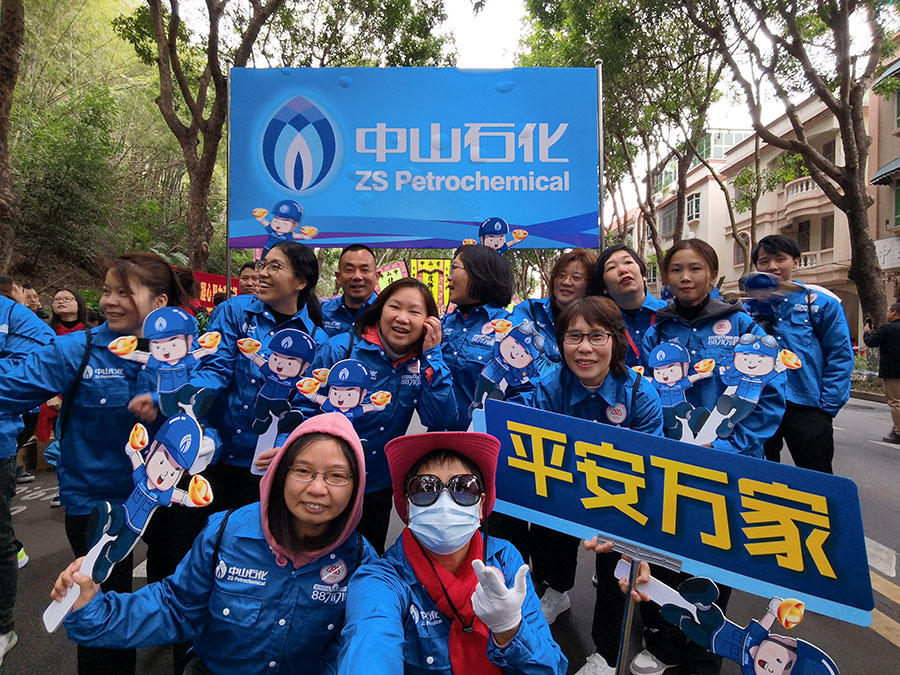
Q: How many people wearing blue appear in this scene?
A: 13